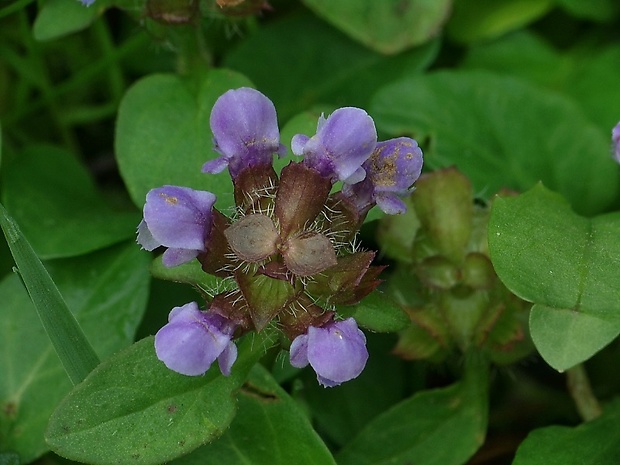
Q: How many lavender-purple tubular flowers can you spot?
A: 6